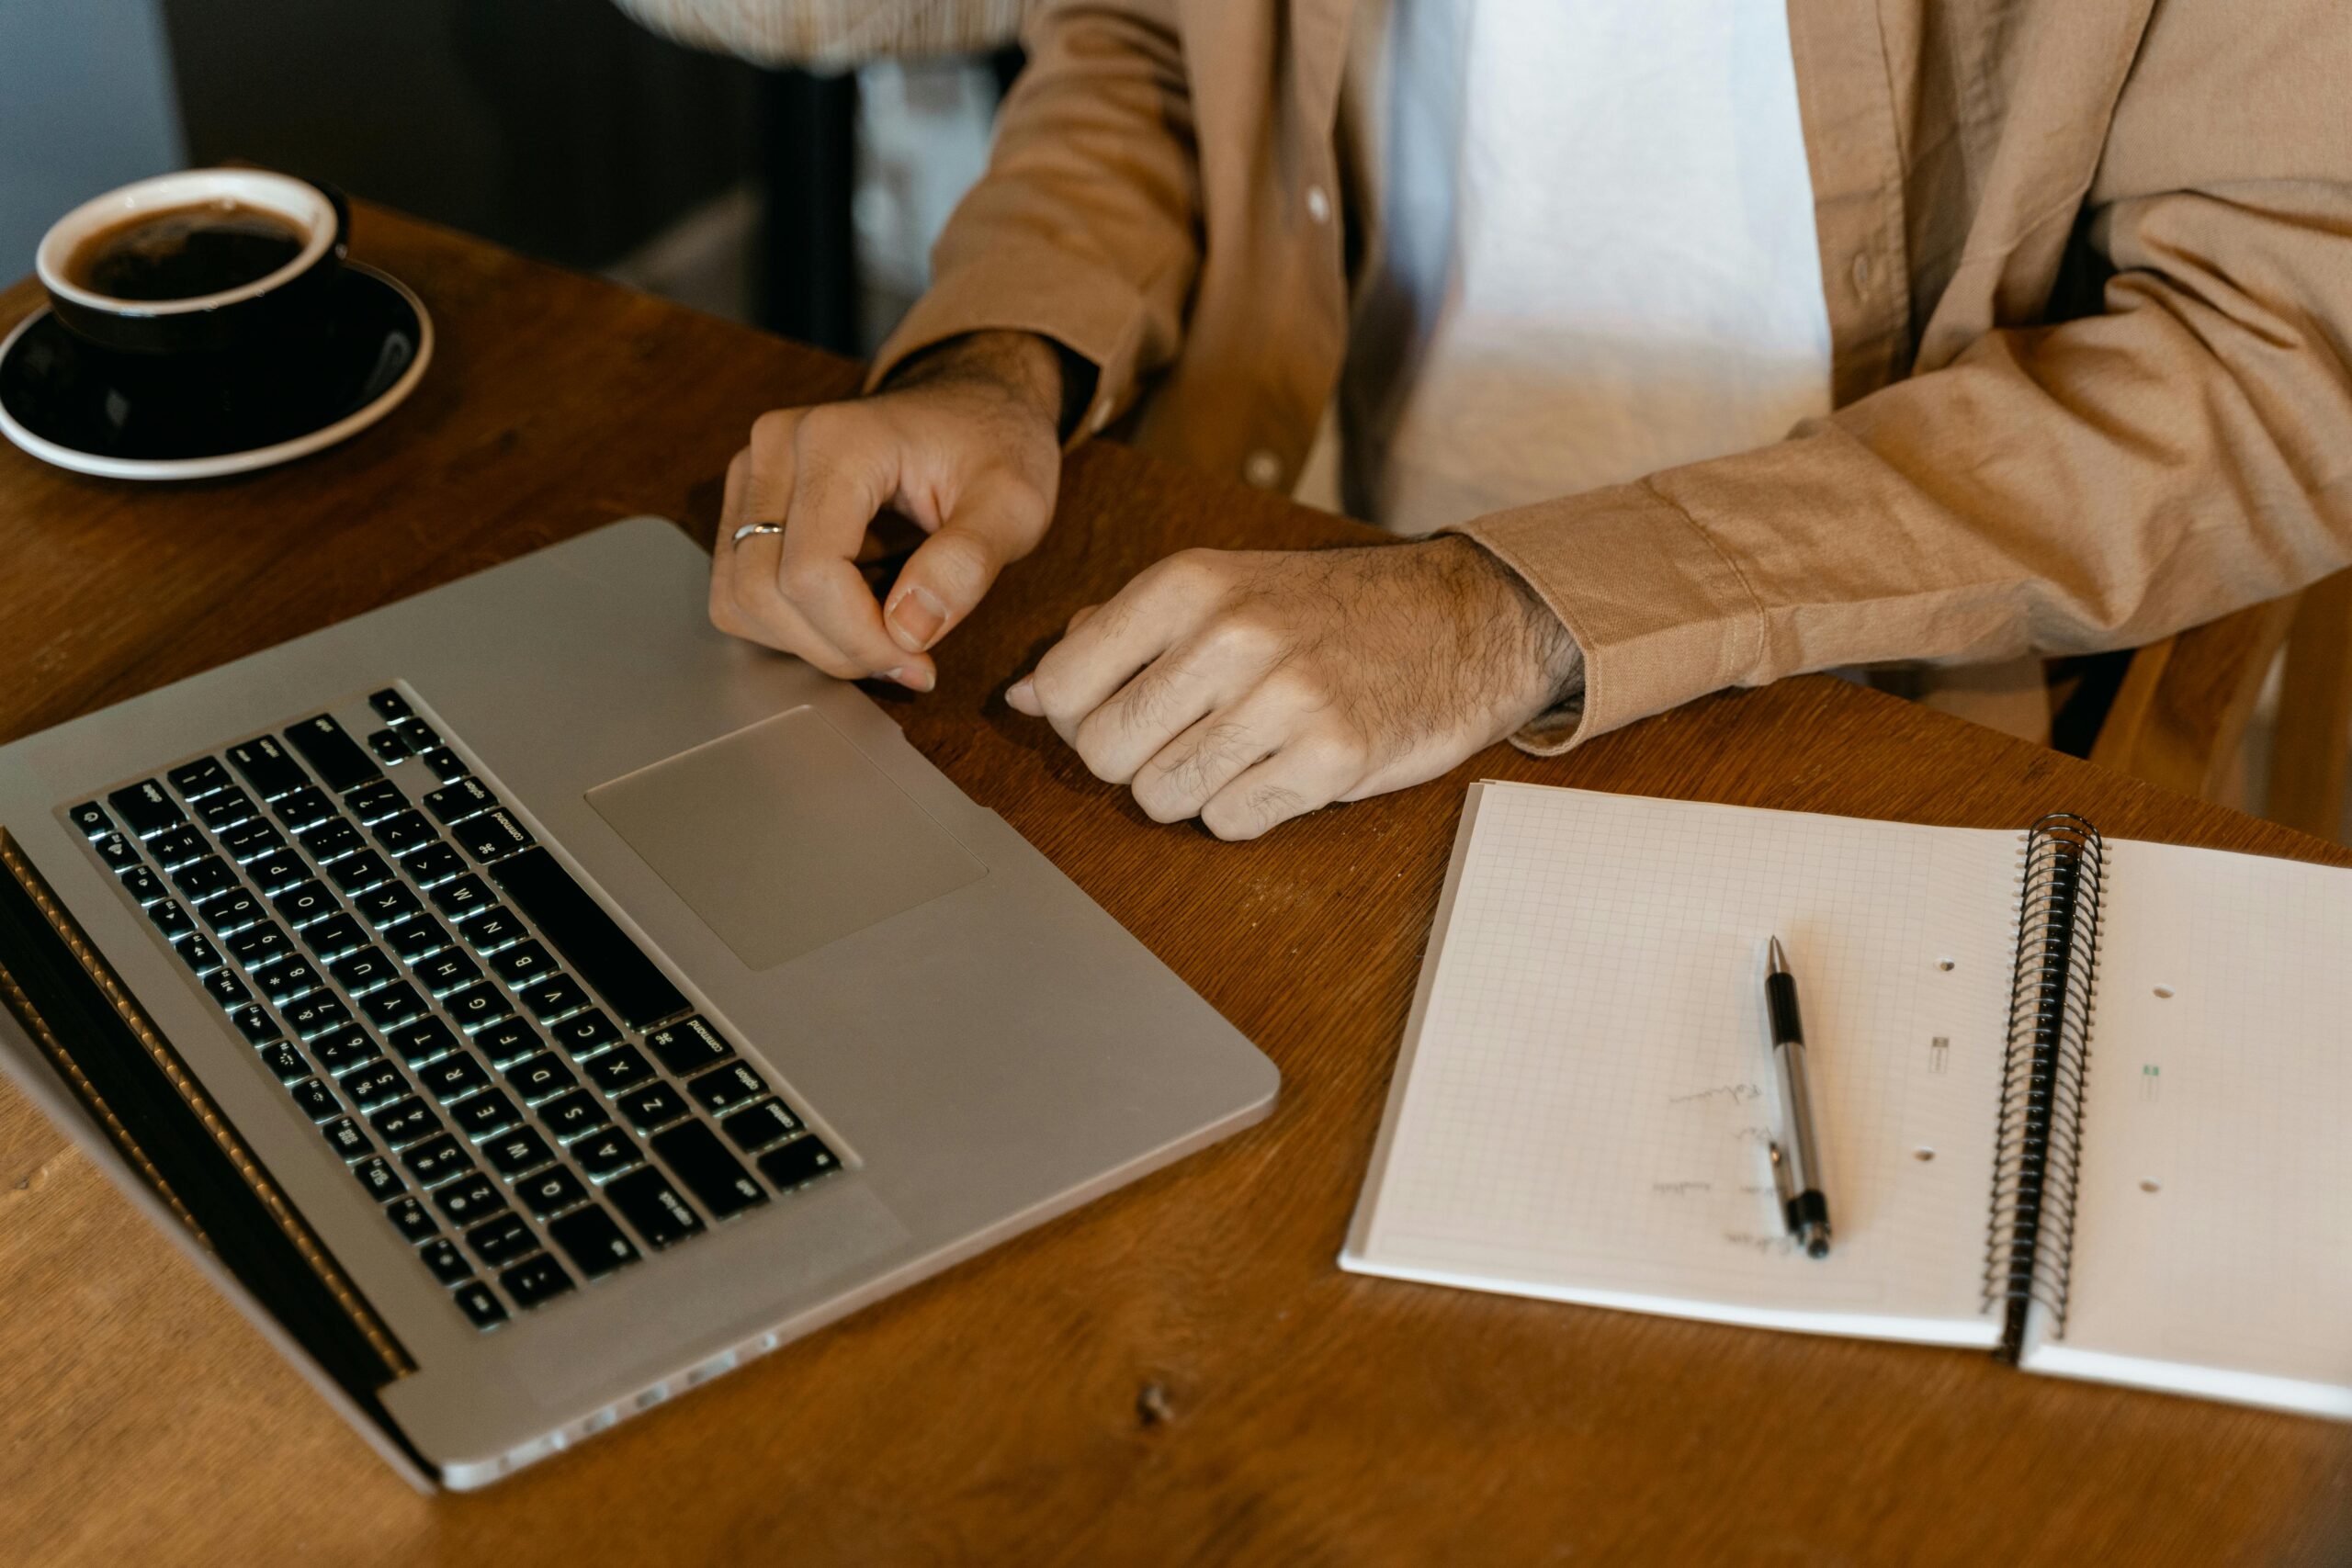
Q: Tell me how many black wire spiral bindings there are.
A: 1